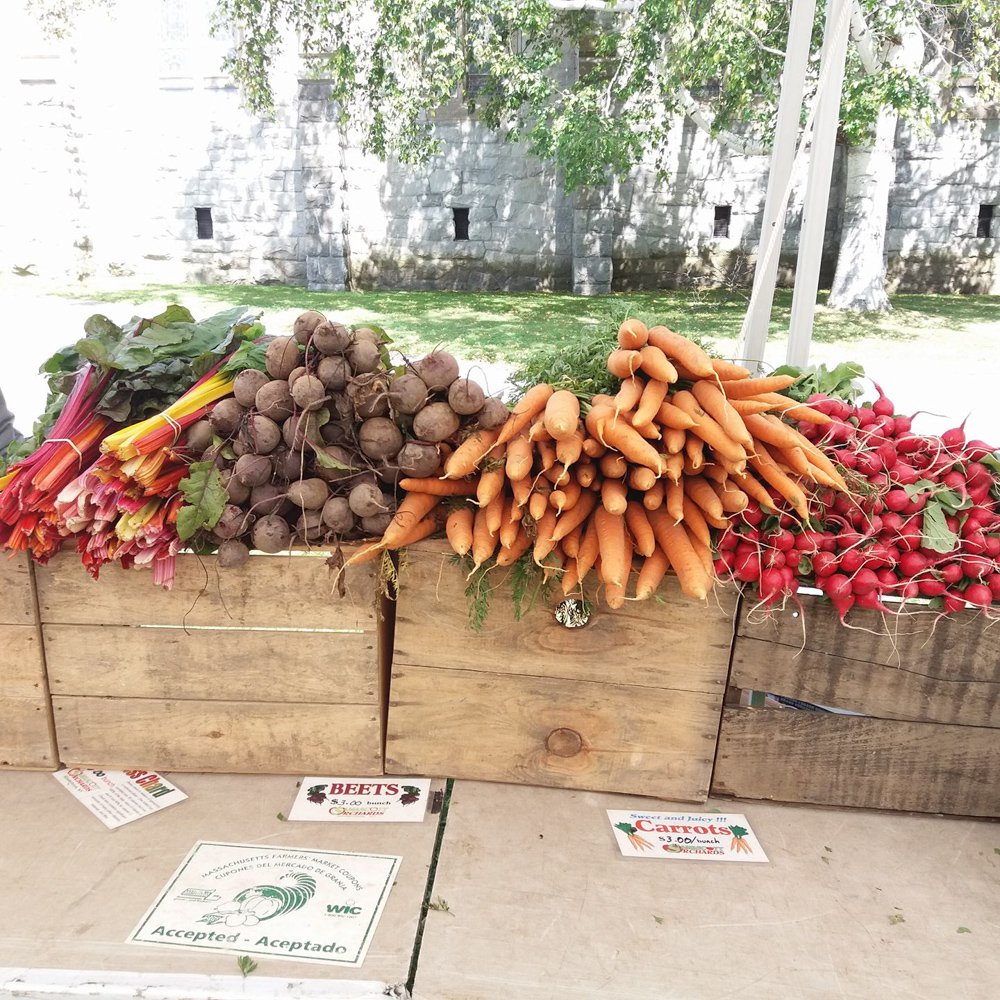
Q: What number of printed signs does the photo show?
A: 4